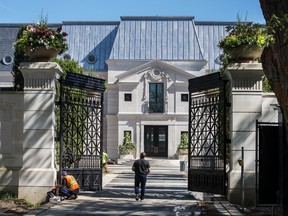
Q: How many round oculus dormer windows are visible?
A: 4